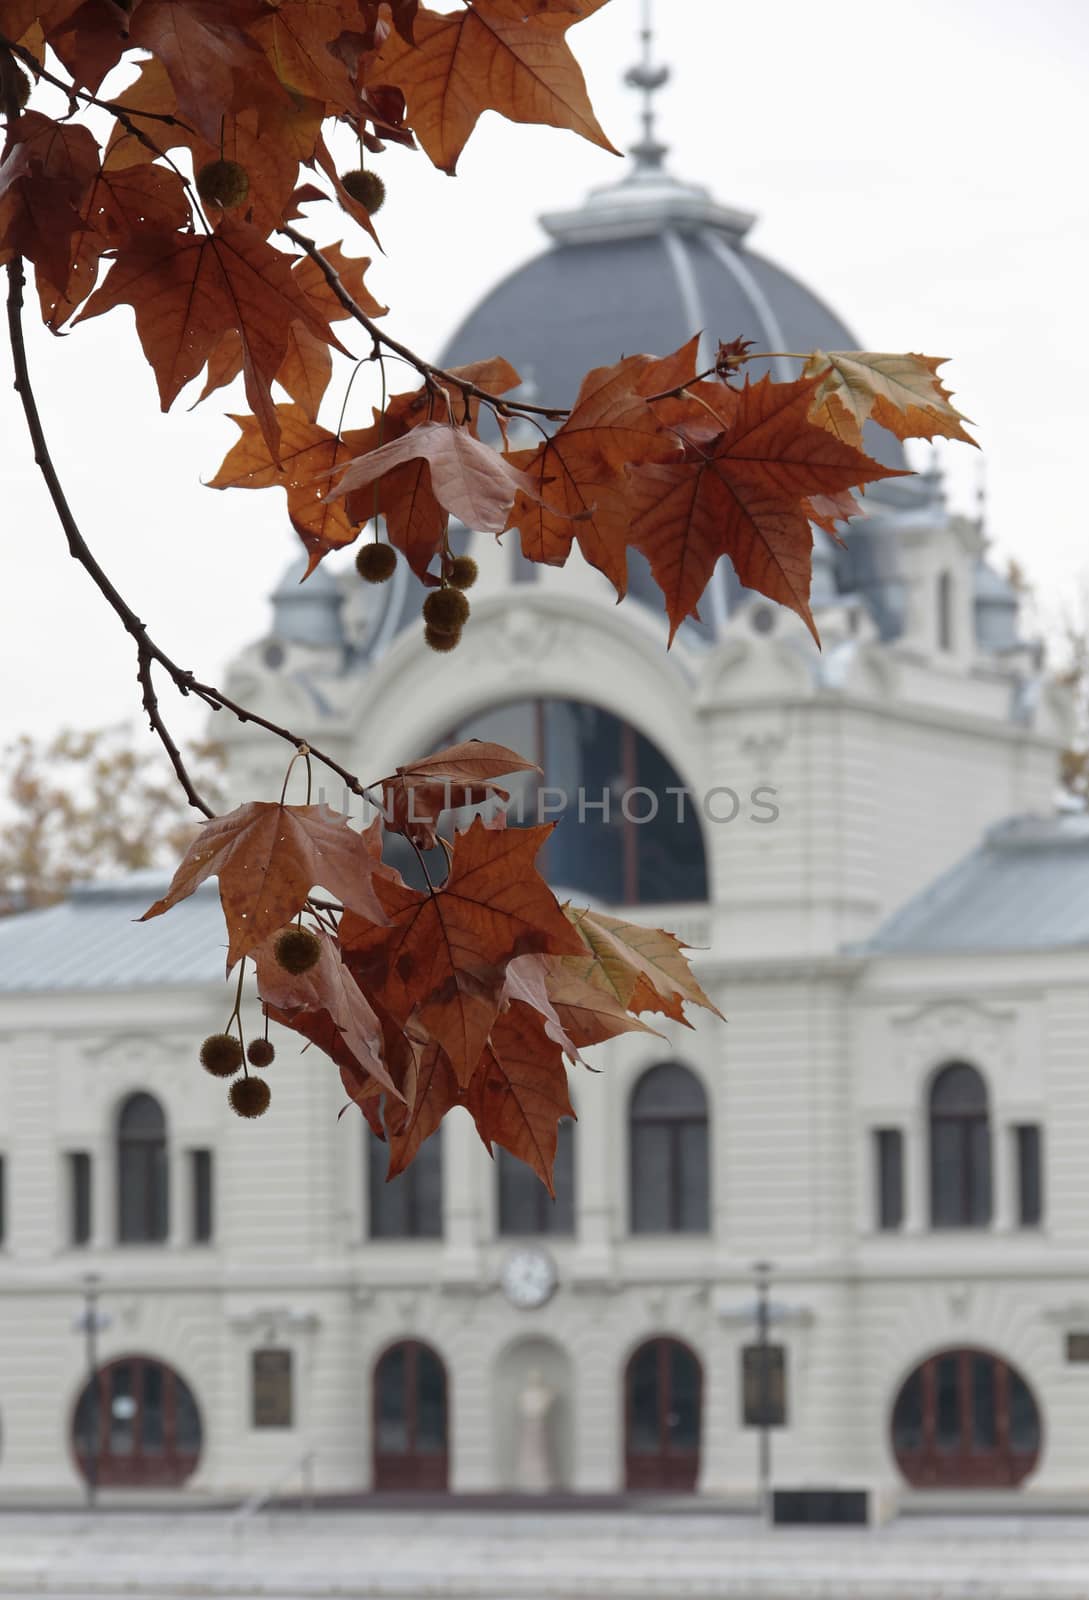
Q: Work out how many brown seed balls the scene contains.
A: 11